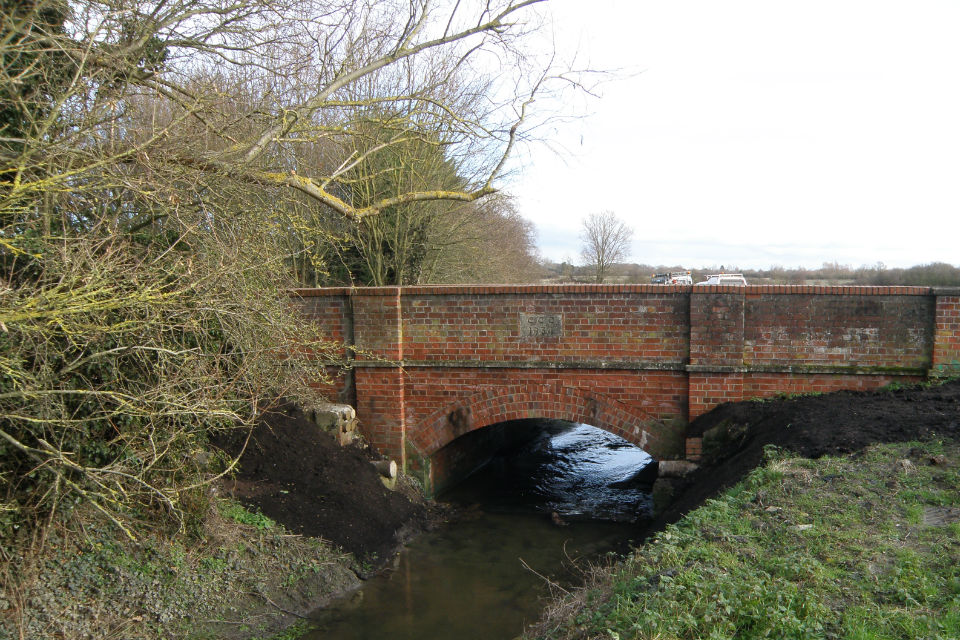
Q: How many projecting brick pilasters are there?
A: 3